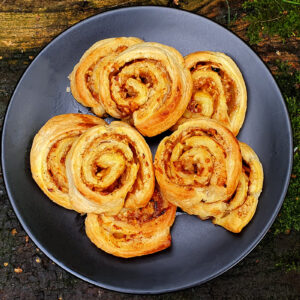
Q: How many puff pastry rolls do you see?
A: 8